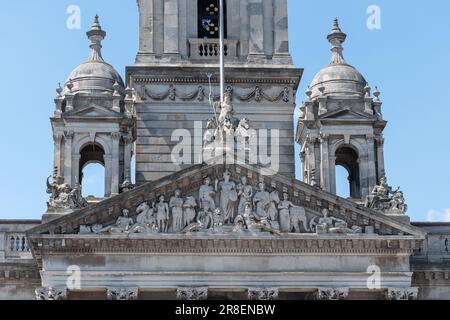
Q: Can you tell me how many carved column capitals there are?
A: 6